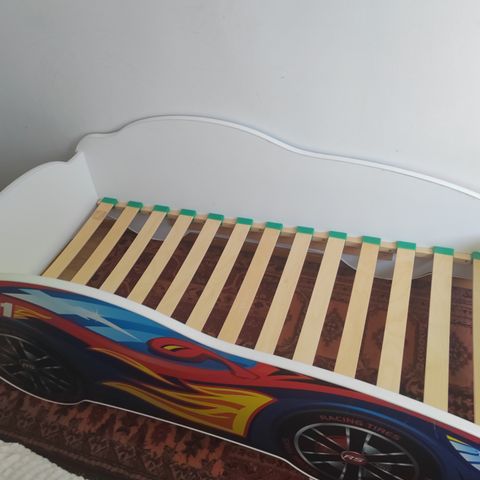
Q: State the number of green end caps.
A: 13